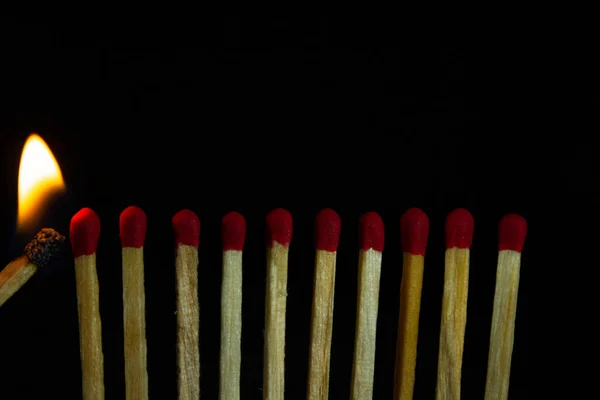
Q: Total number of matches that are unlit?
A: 10